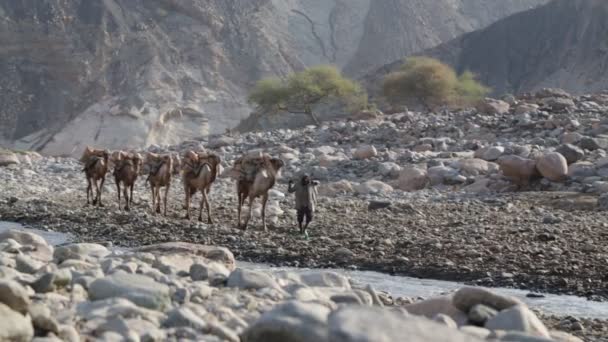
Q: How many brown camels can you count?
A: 5